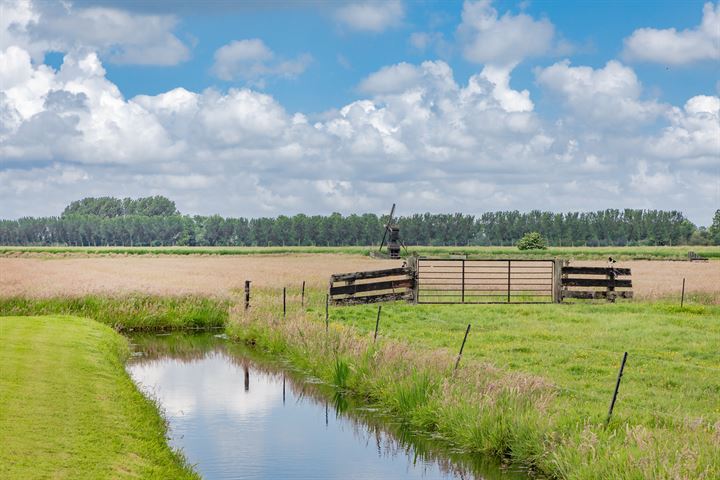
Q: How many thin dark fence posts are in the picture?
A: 8